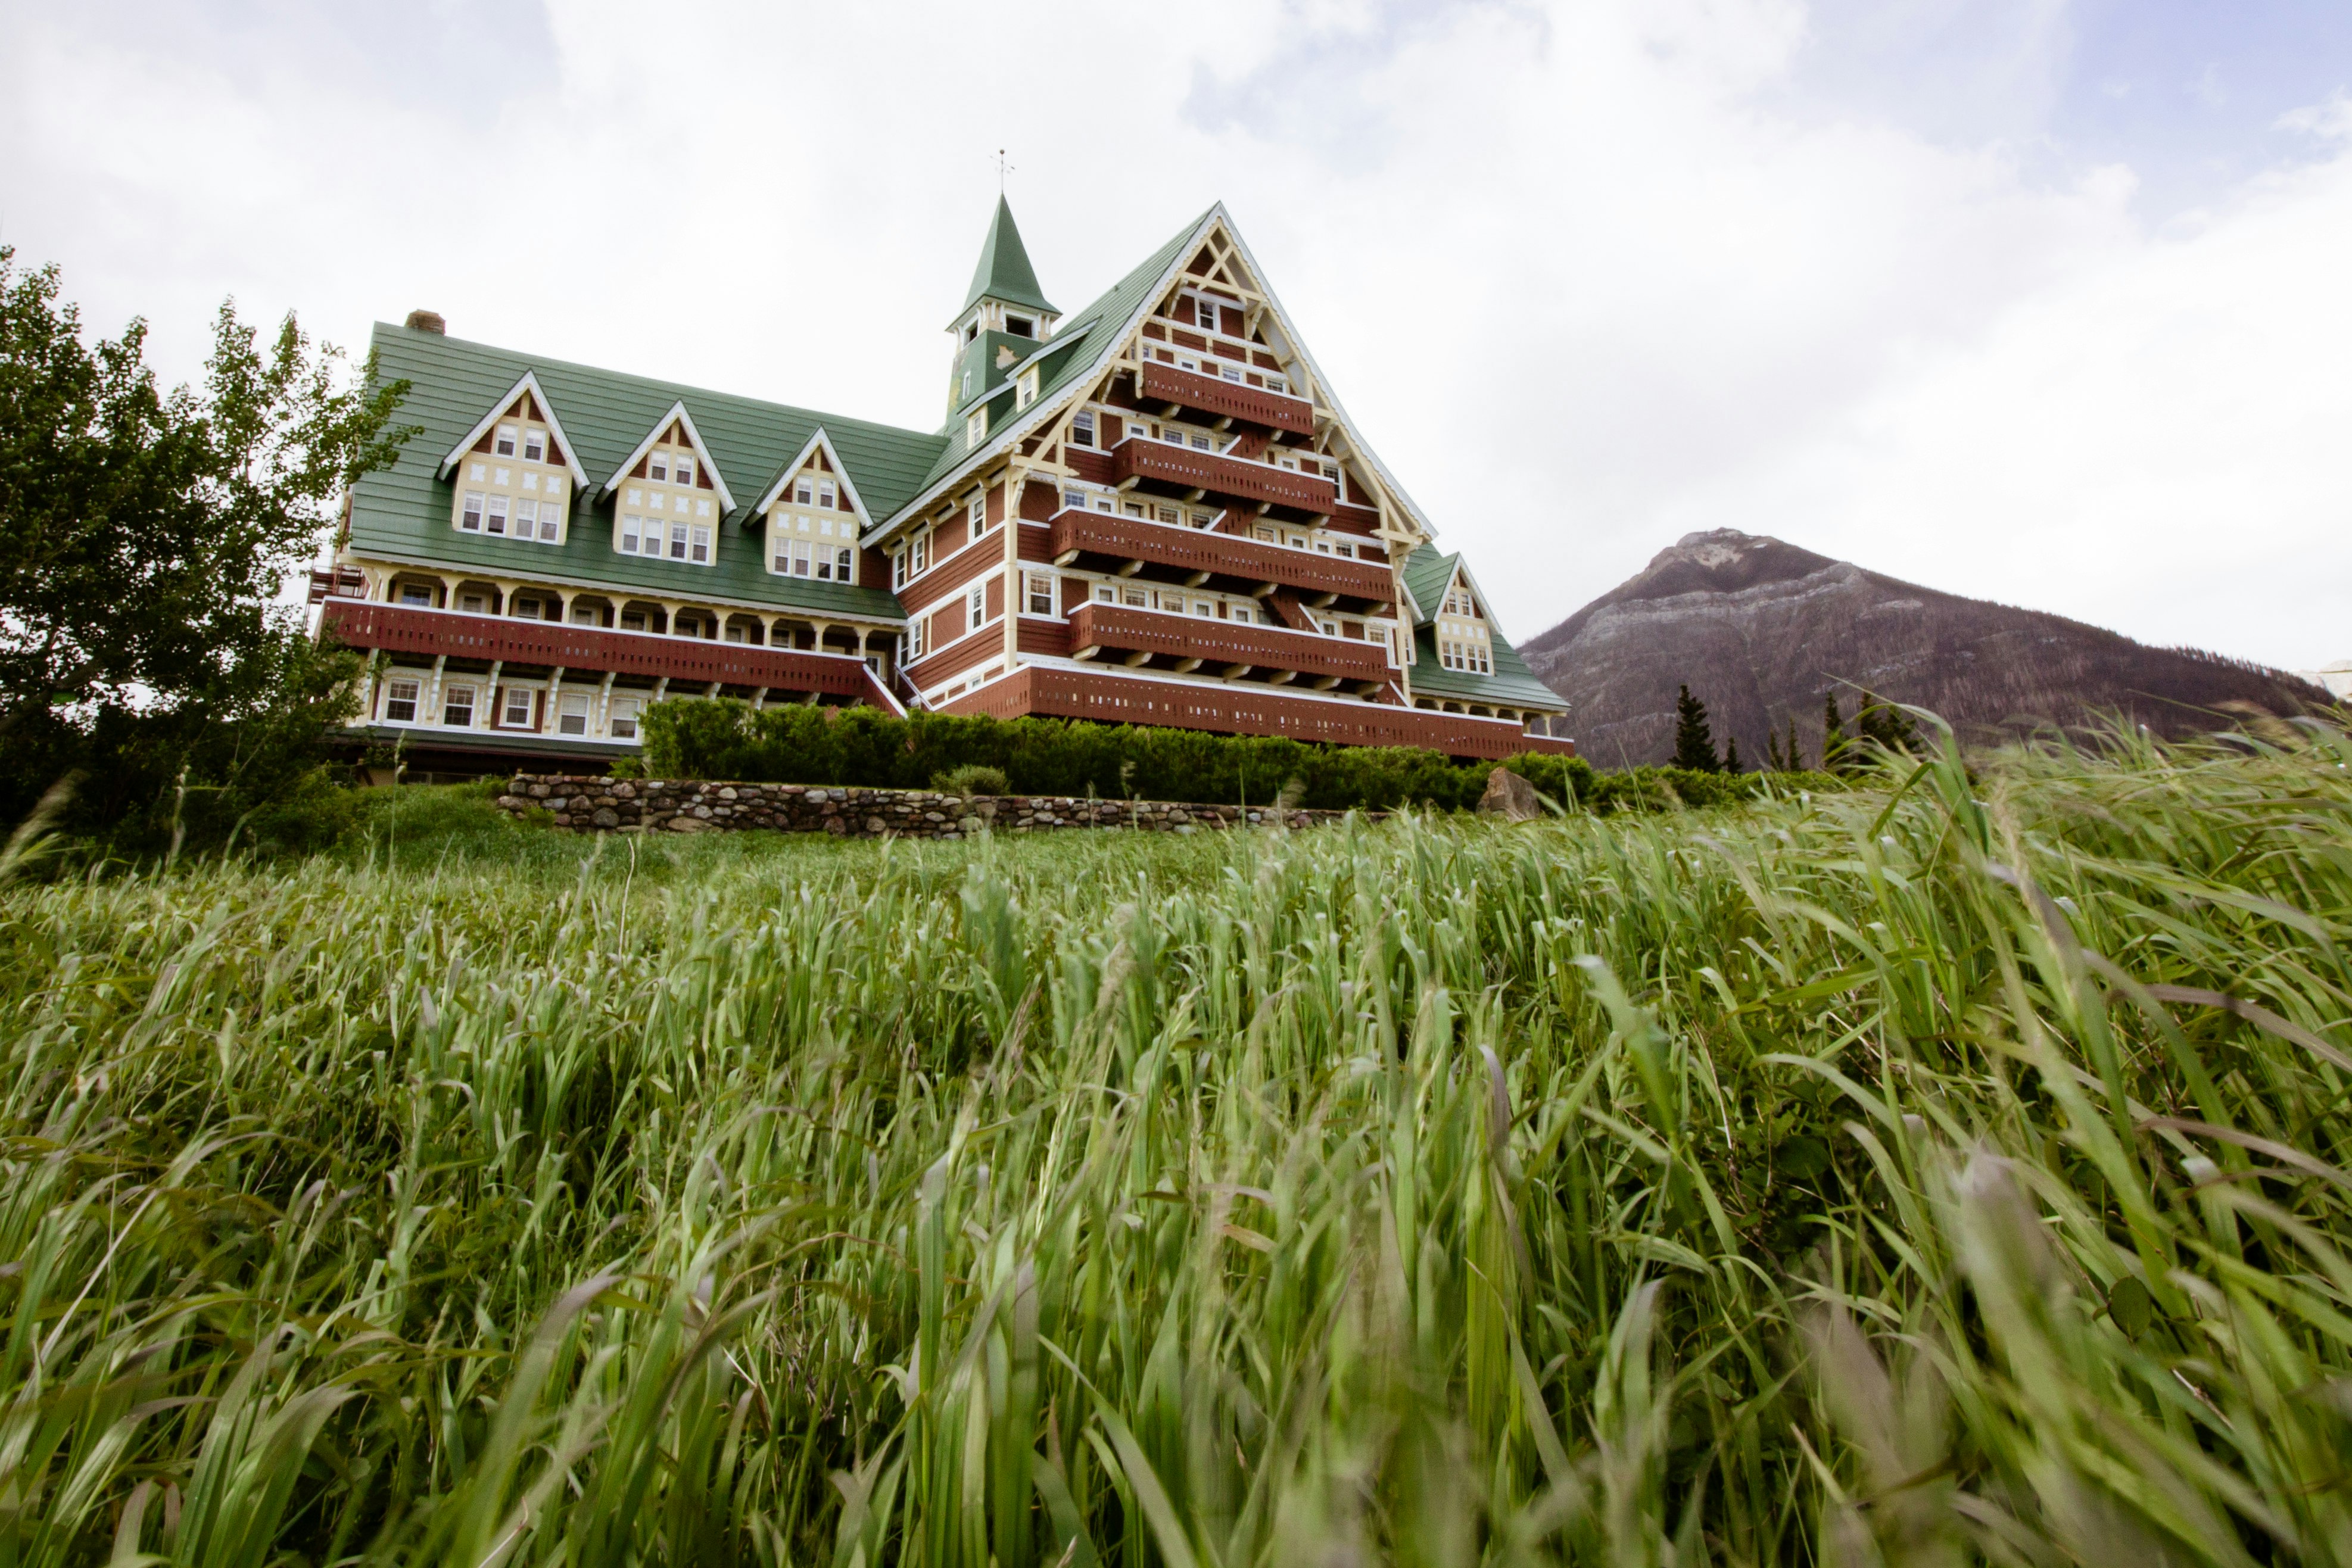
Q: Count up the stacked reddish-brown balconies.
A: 5